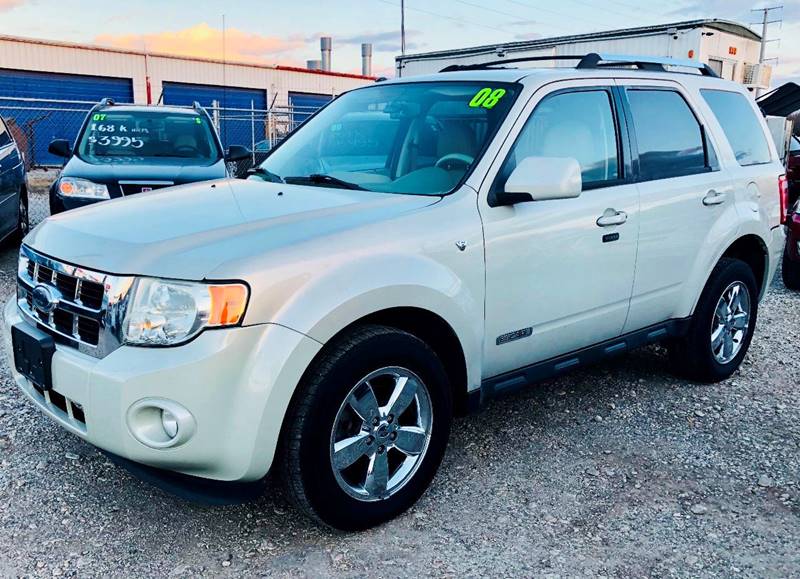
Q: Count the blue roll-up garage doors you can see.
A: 3